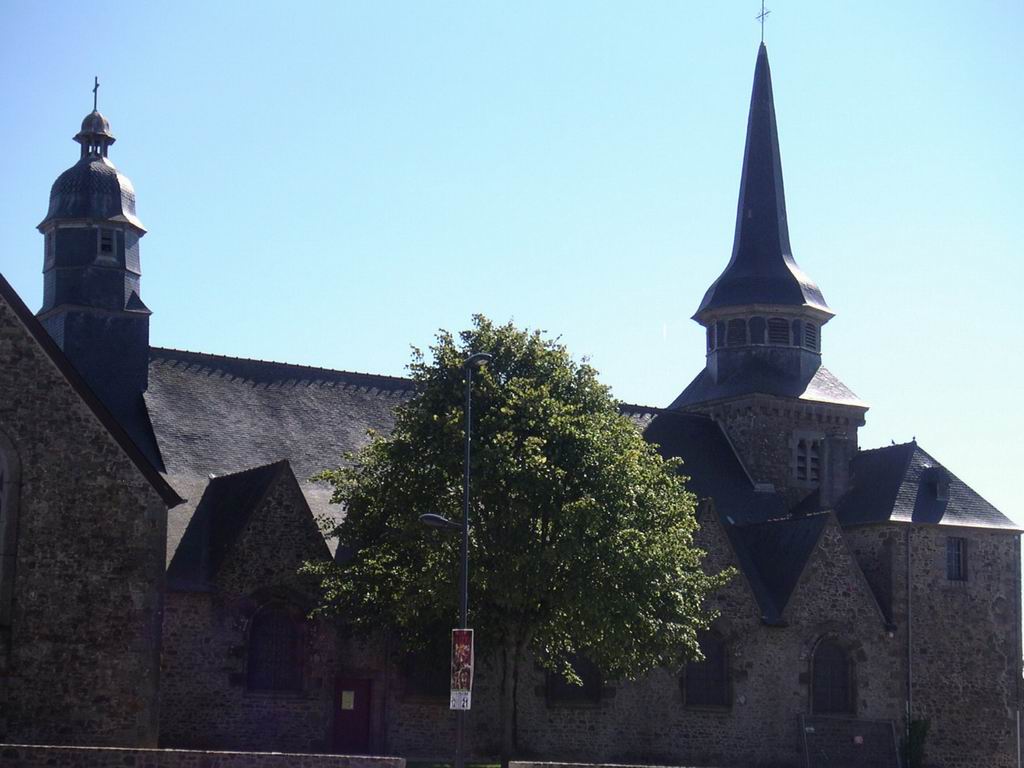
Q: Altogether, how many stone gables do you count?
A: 4